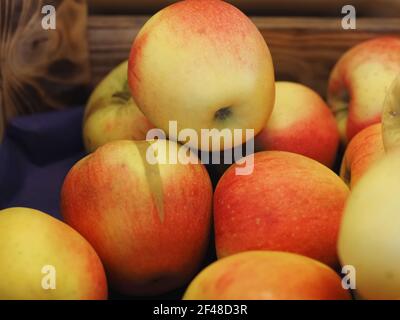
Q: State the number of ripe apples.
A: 11